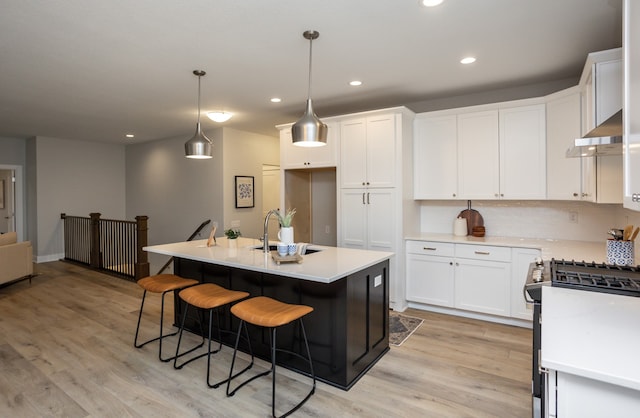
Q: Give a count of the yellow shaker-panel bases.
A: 0